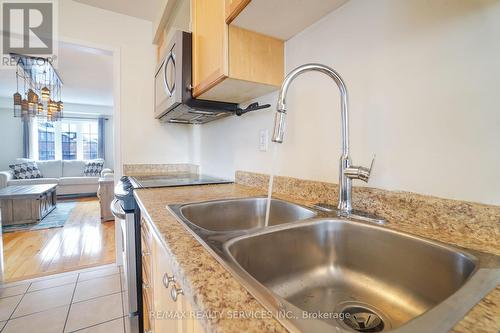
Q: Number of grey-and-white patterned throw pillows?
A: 2